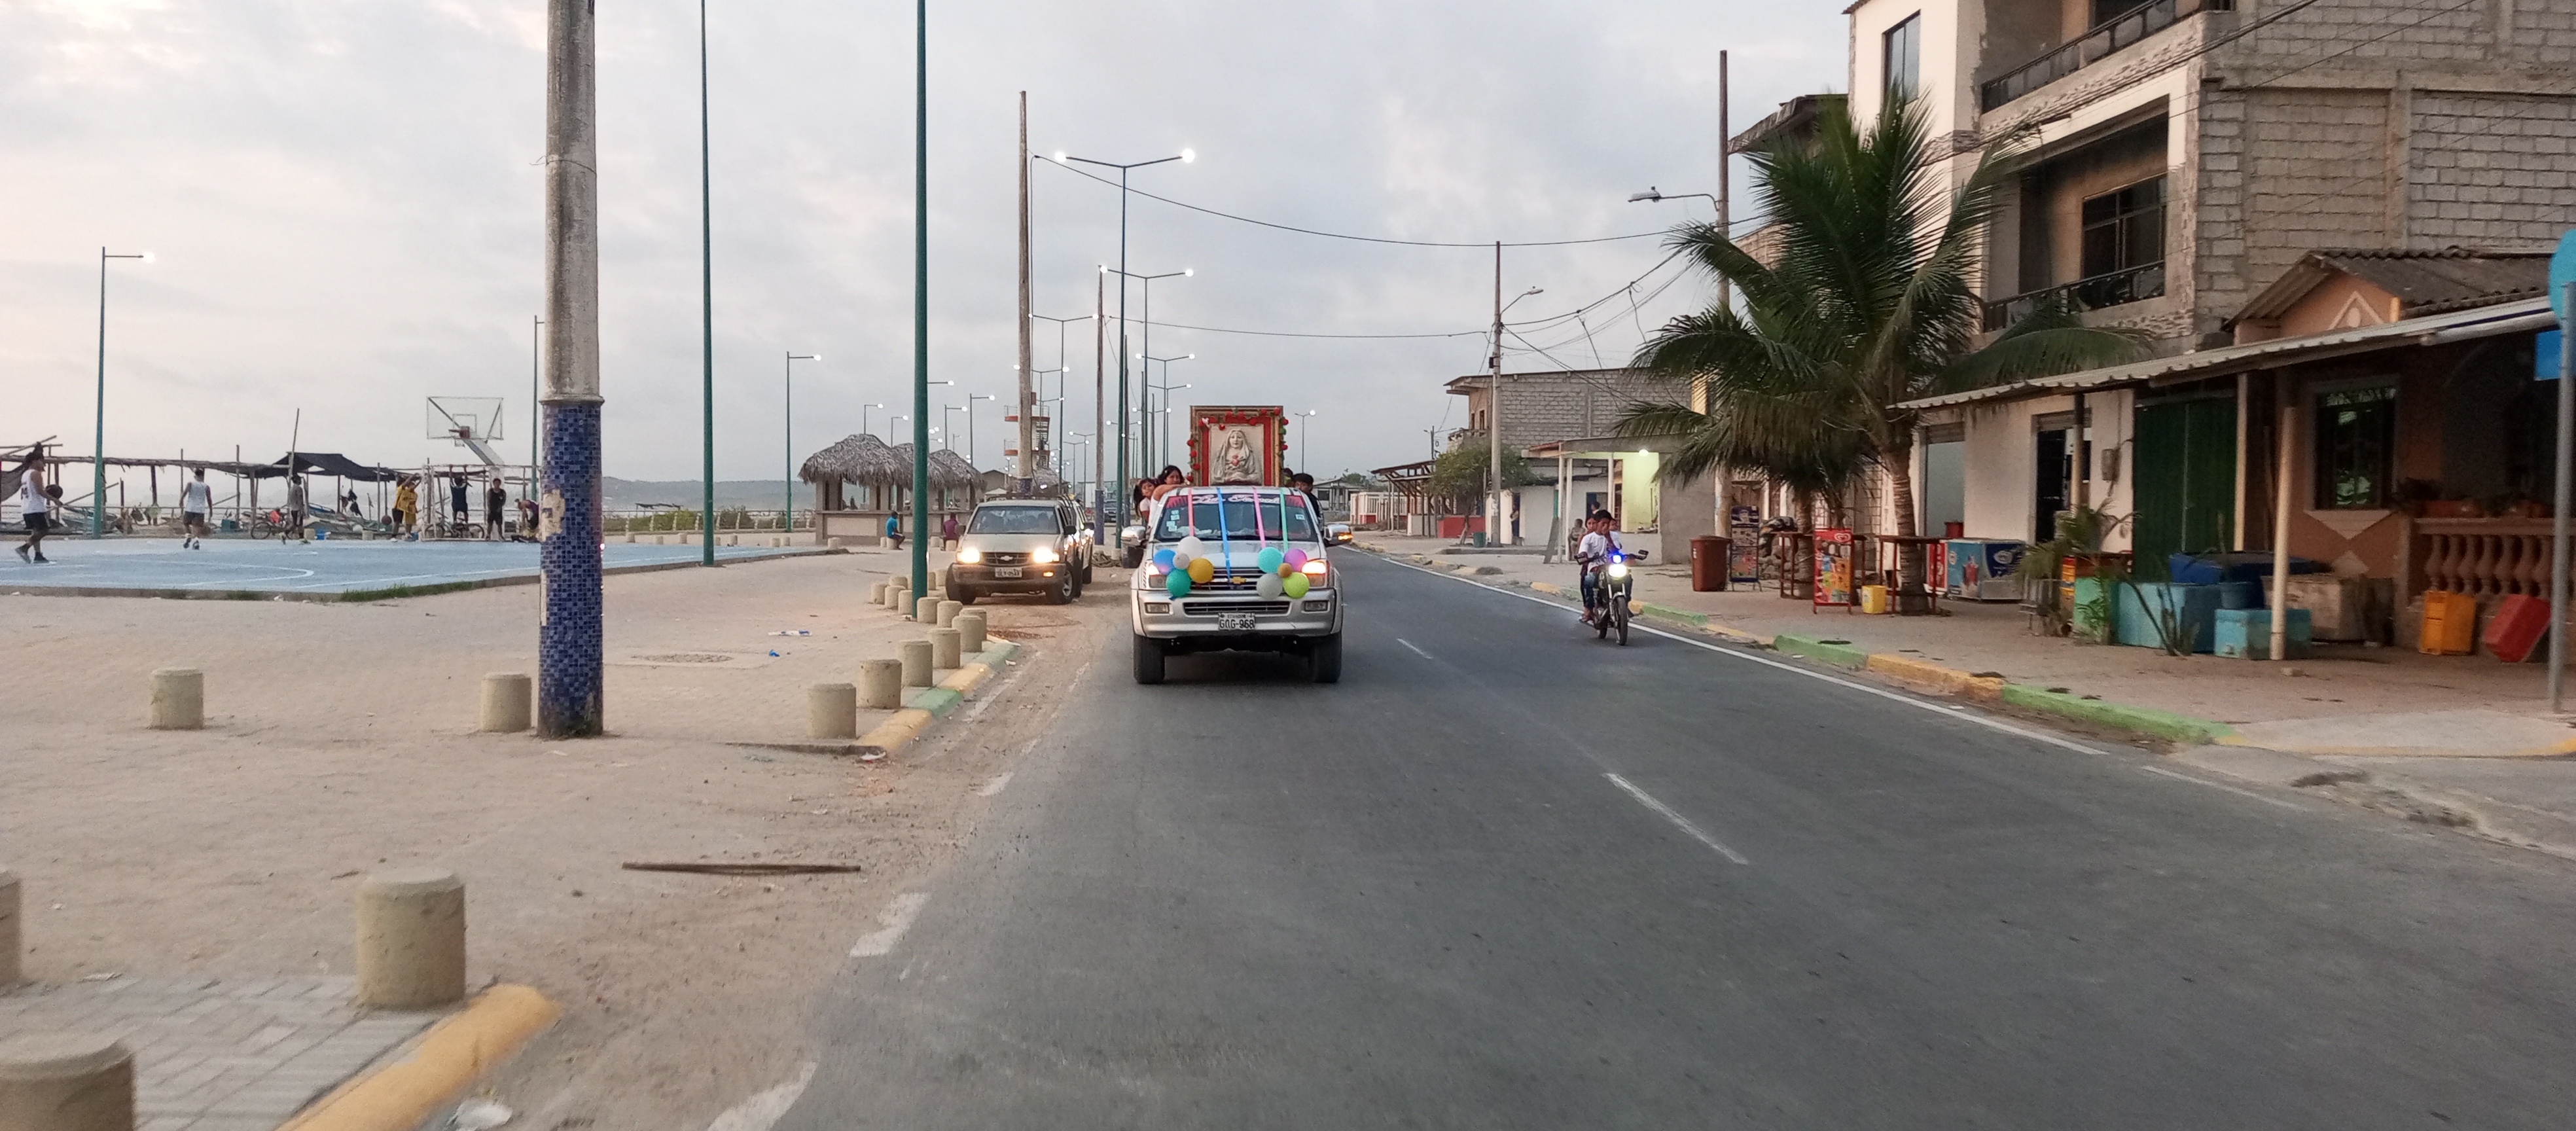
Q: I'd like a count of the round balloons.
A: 10